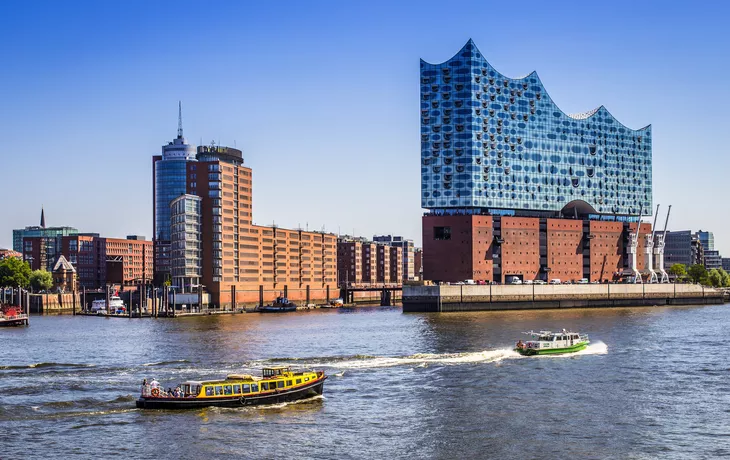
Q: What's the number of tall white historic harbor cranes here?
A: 3